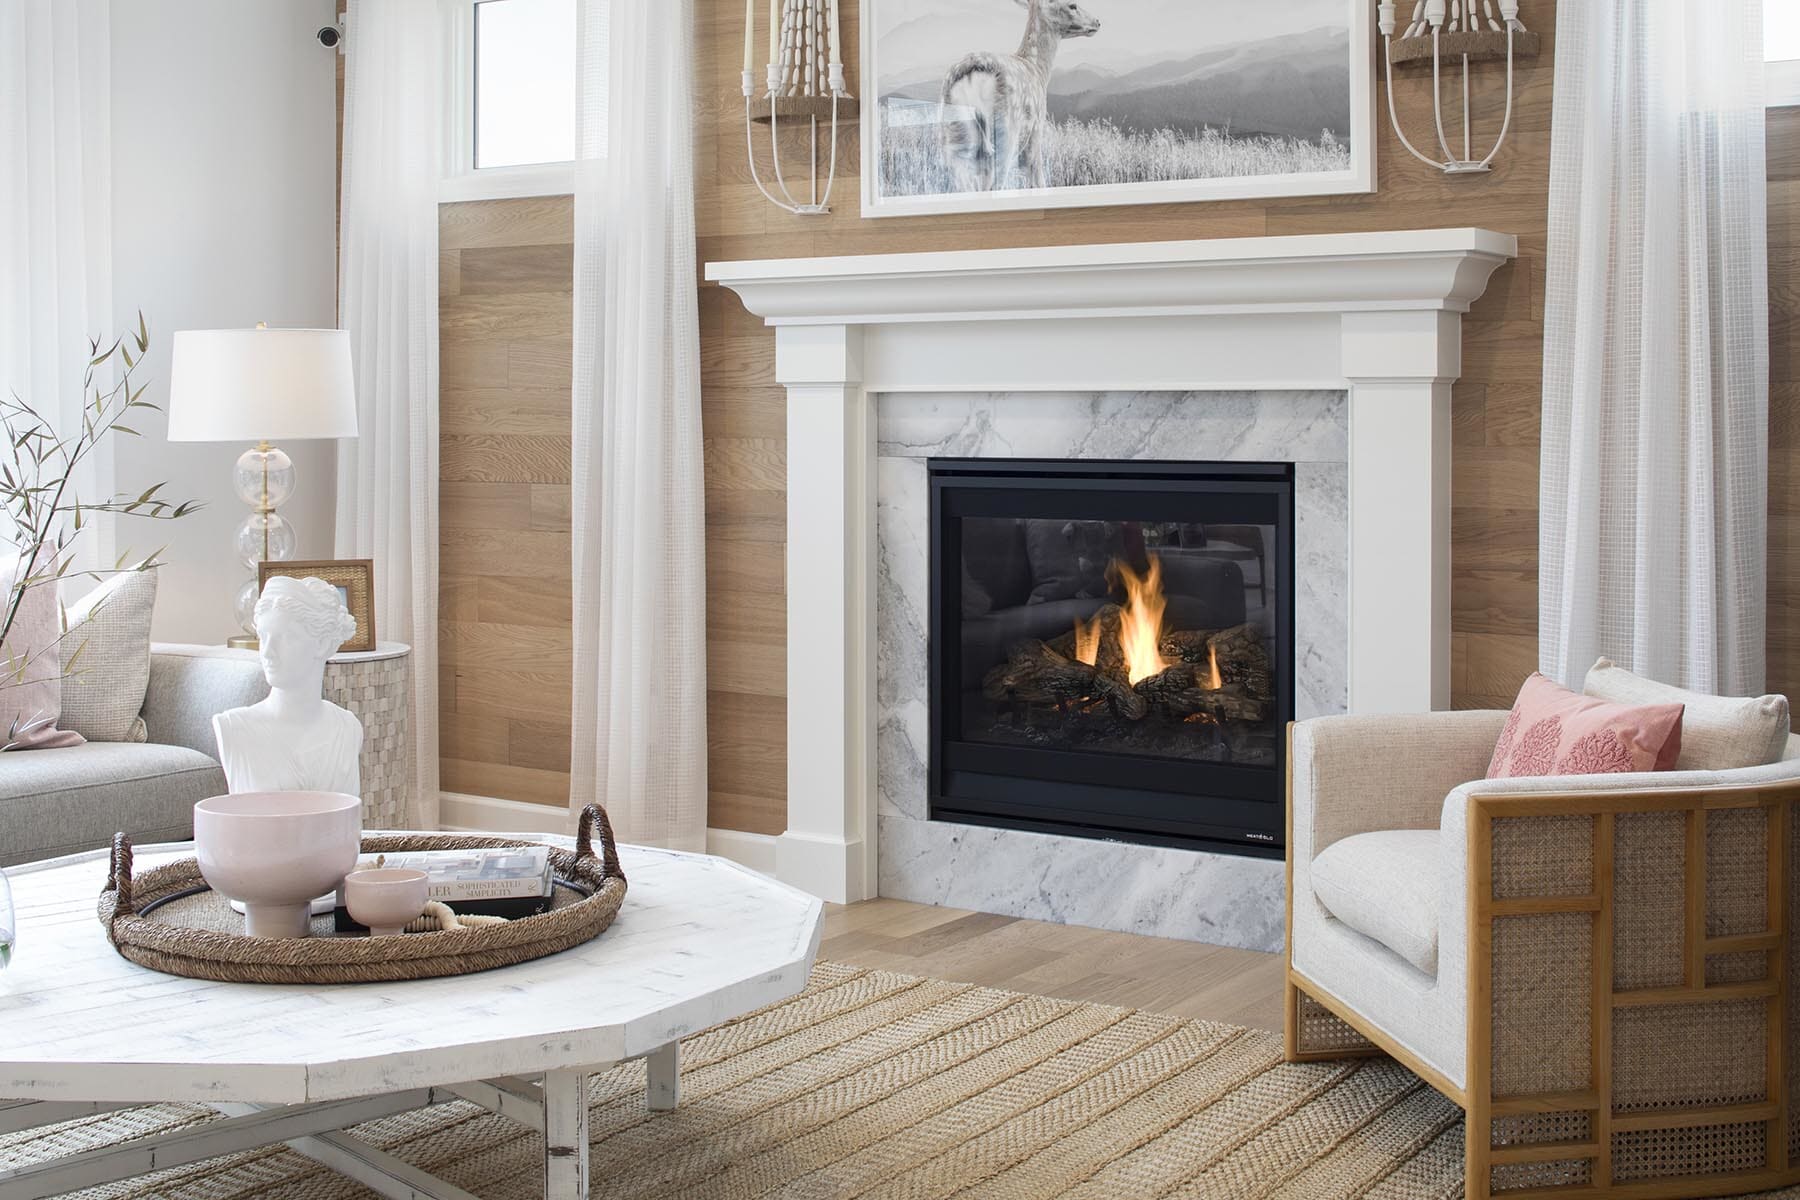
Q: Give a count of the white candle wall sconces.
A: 2